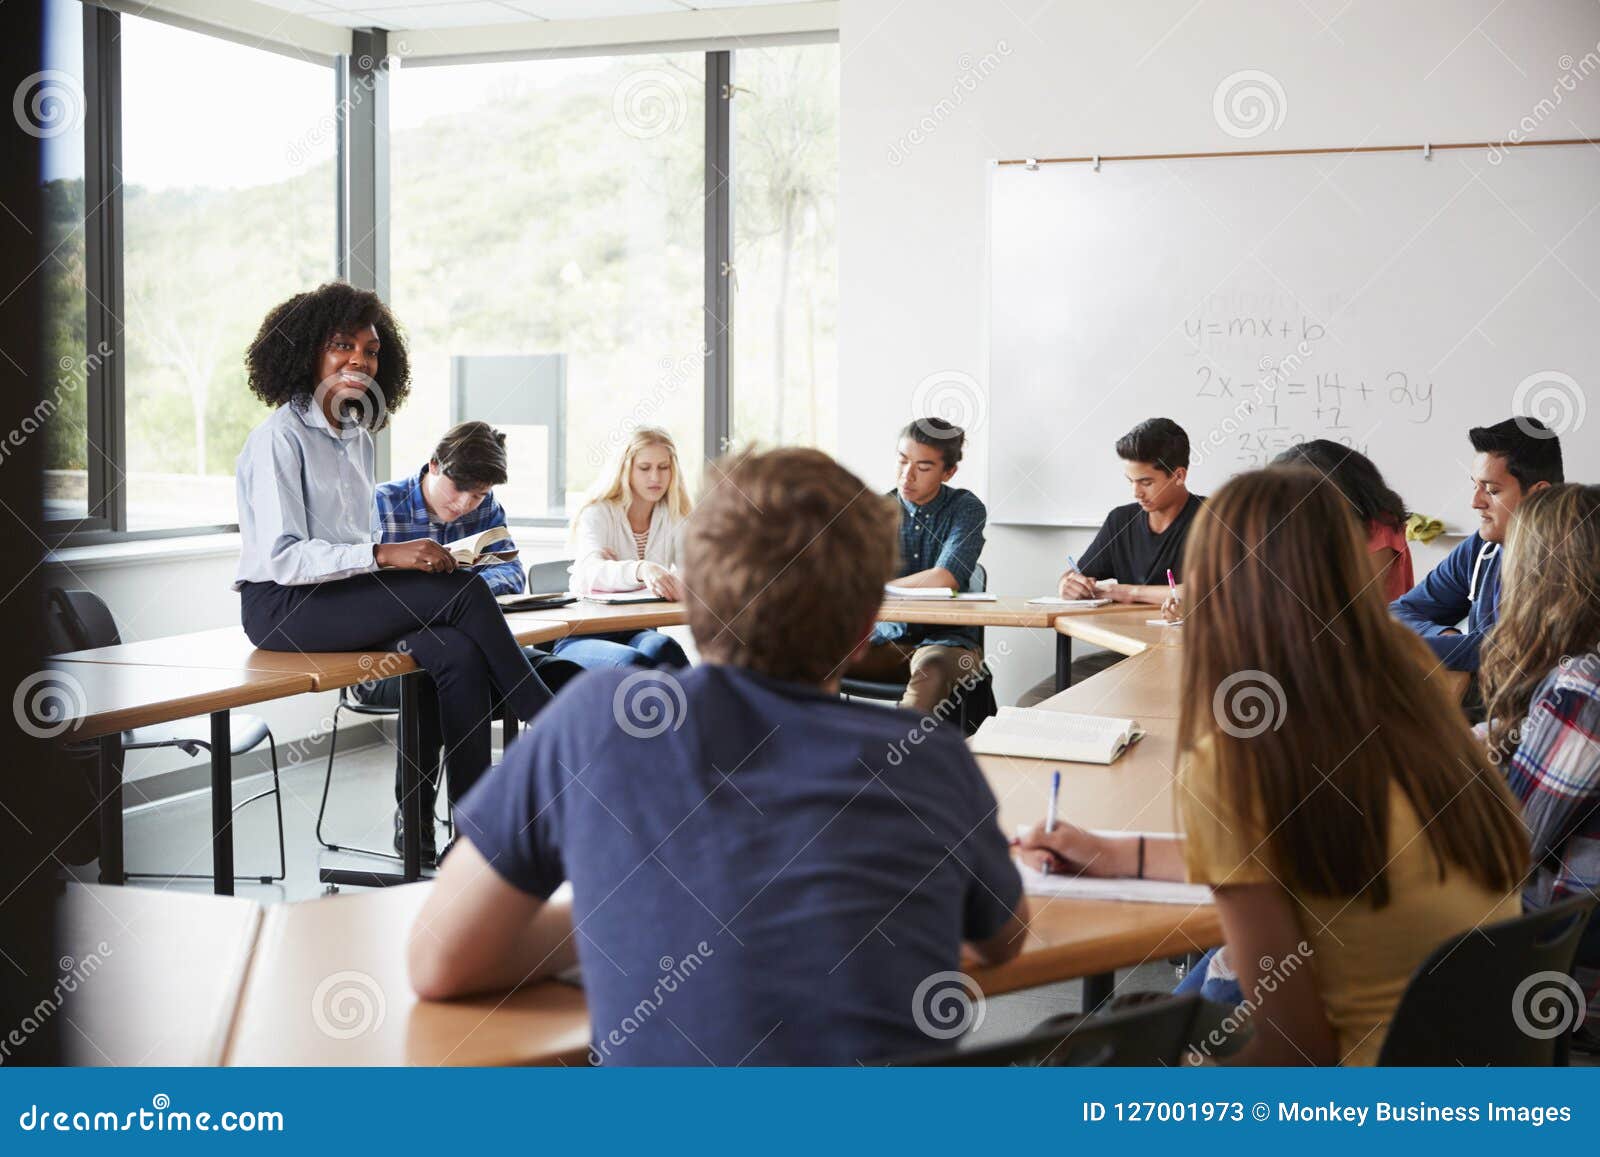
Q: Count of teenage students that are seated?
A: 9